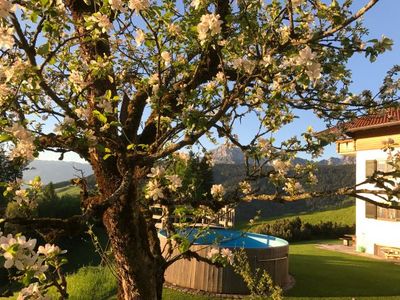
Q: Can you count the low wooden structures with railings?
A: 1